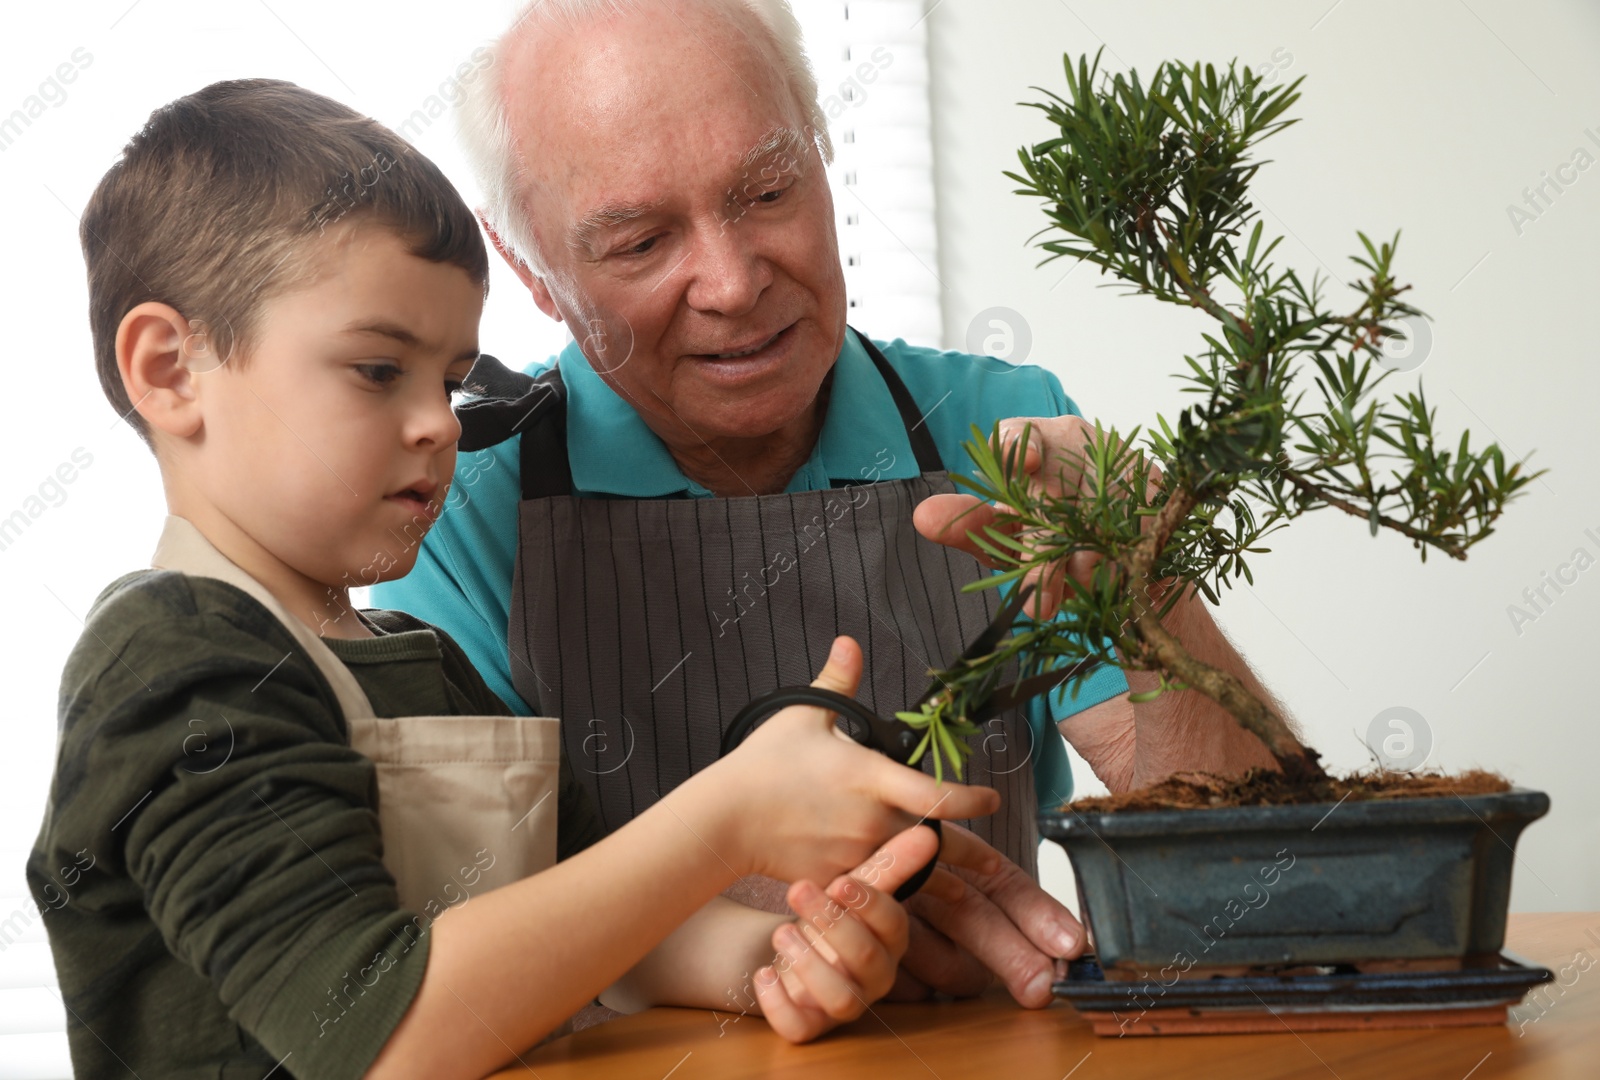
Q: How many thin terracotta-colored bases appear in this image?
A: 1